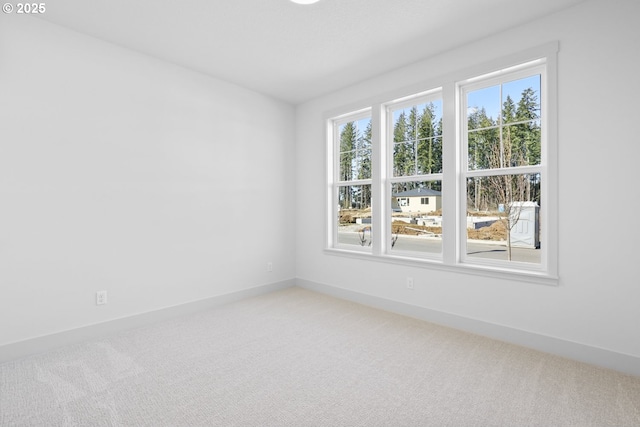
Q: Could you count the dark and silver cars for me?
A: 0